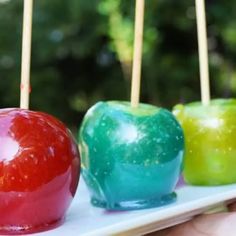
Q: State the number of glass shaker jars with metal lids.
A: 0